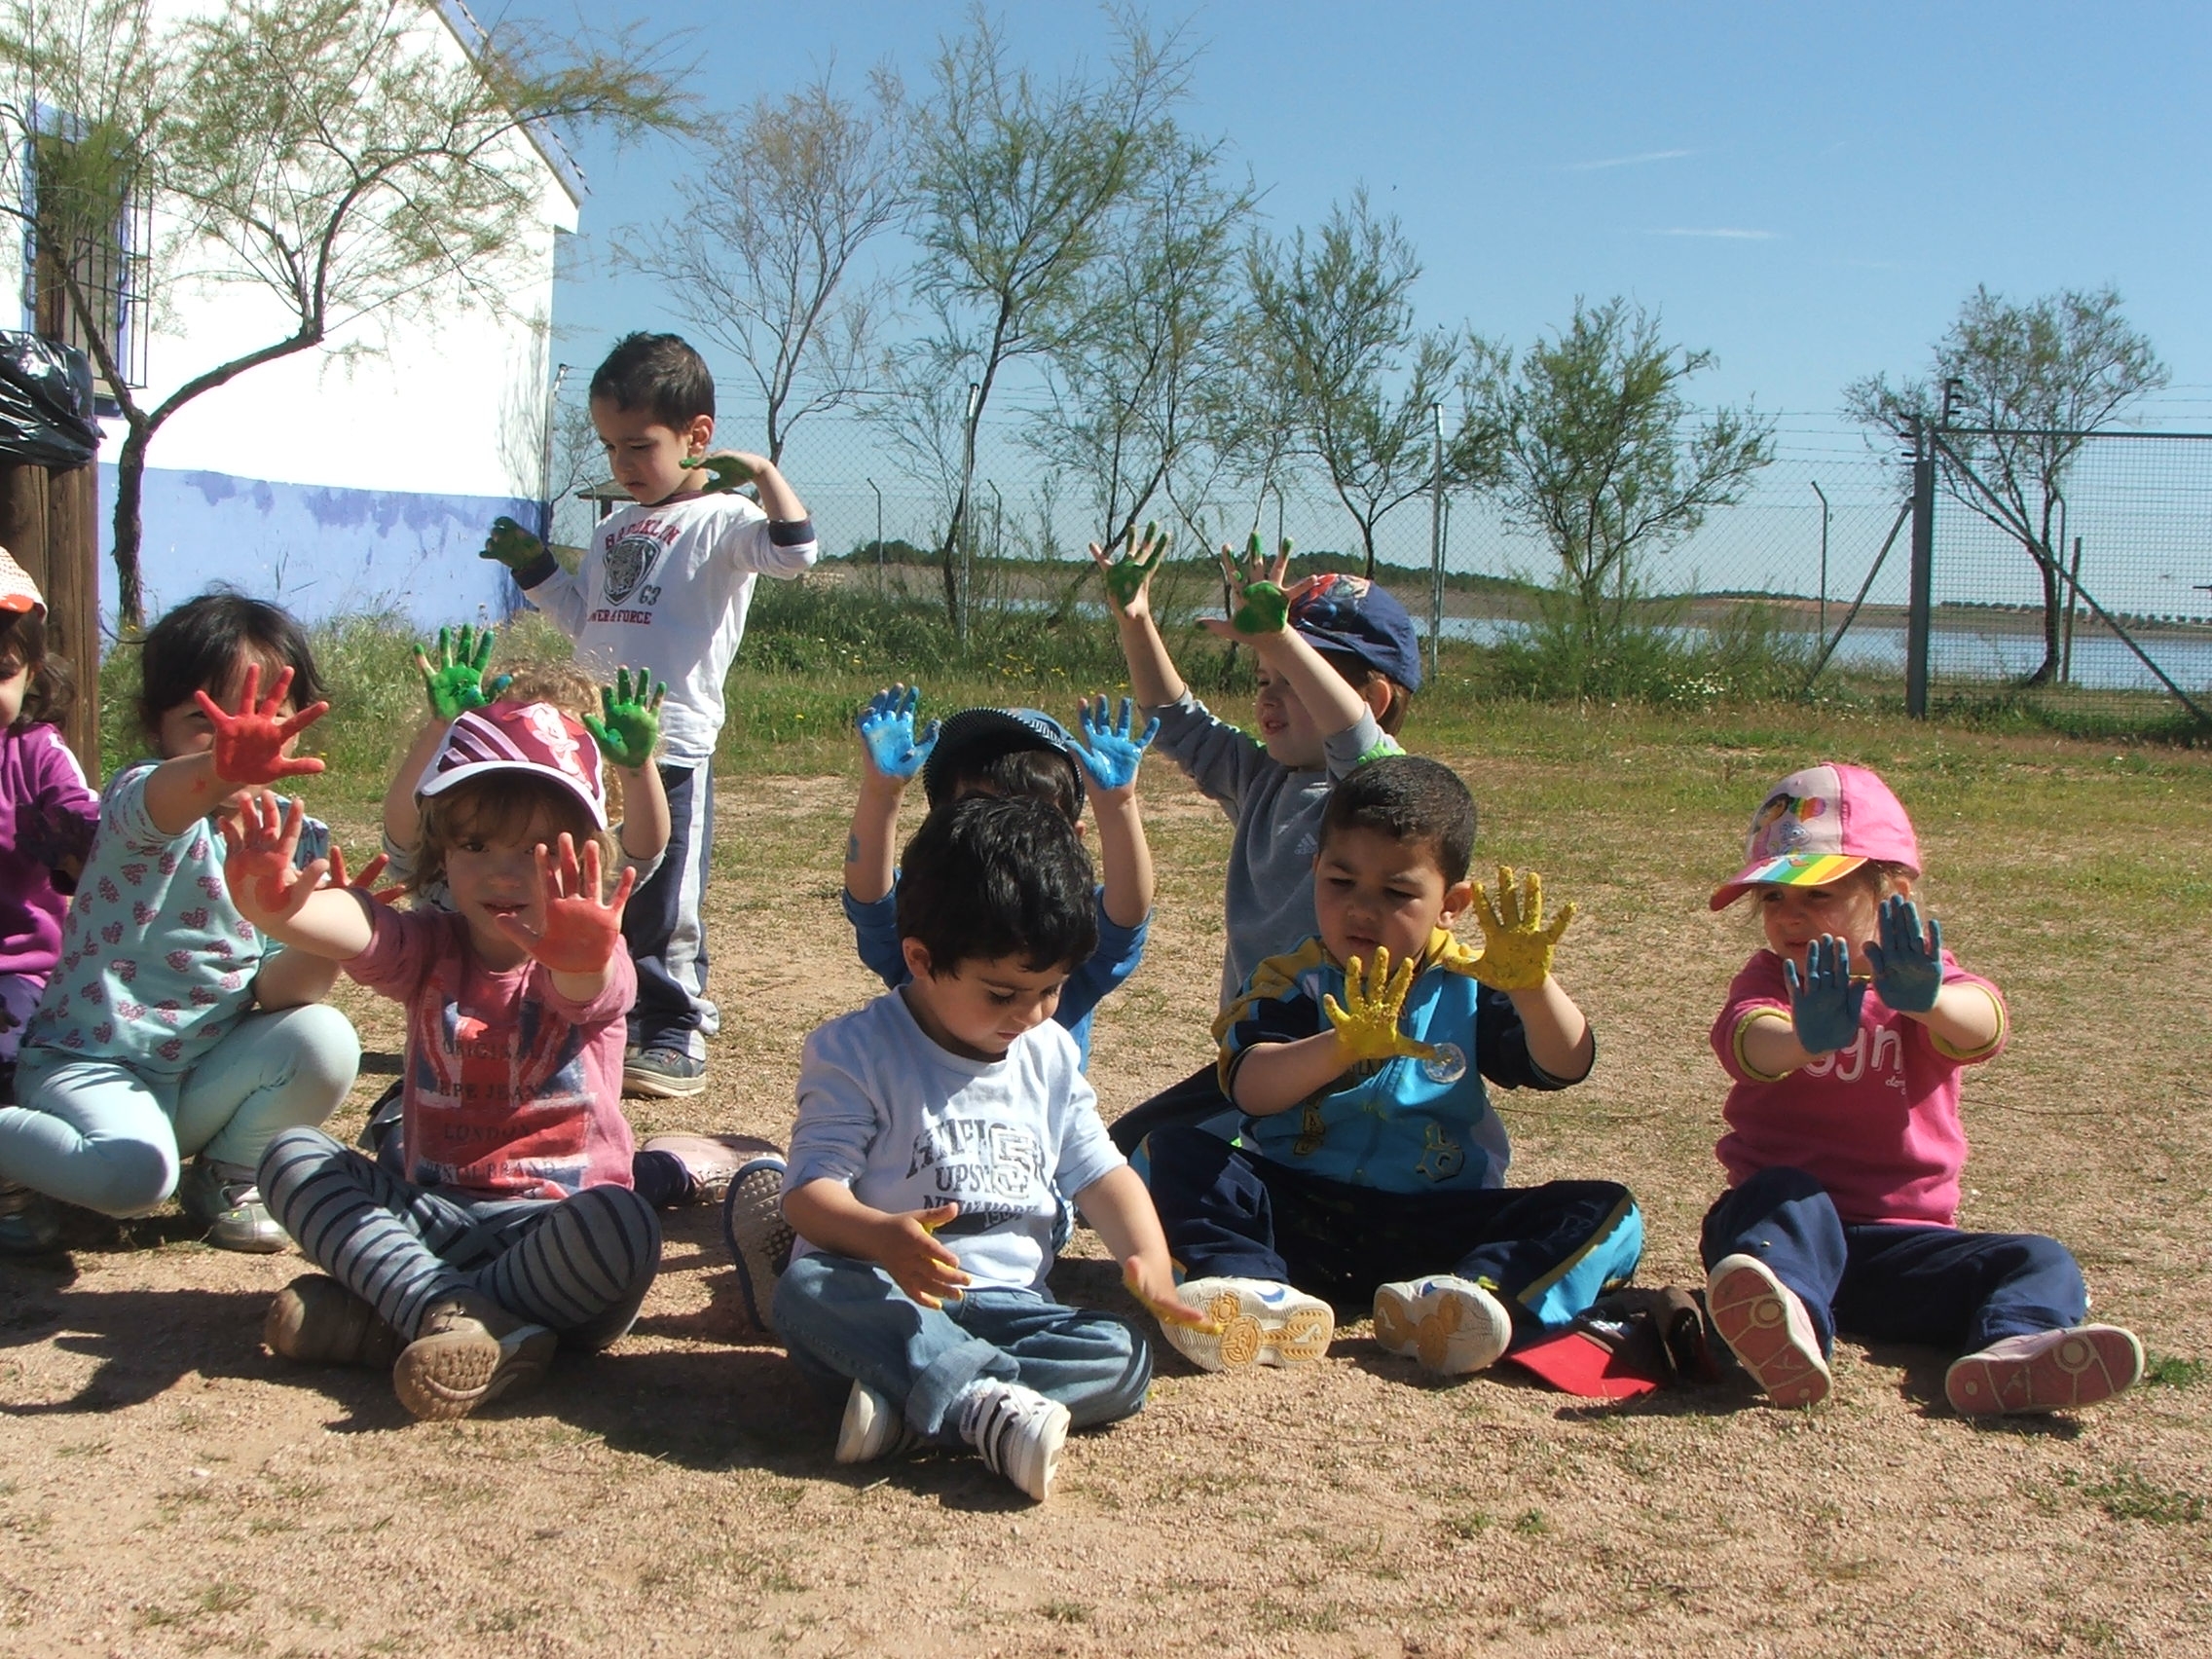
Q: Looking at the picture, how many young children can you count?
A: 10